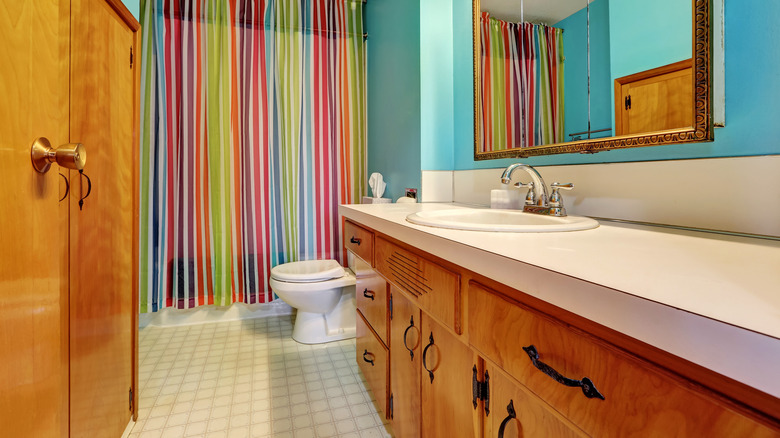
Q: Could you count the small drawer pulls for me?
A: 3